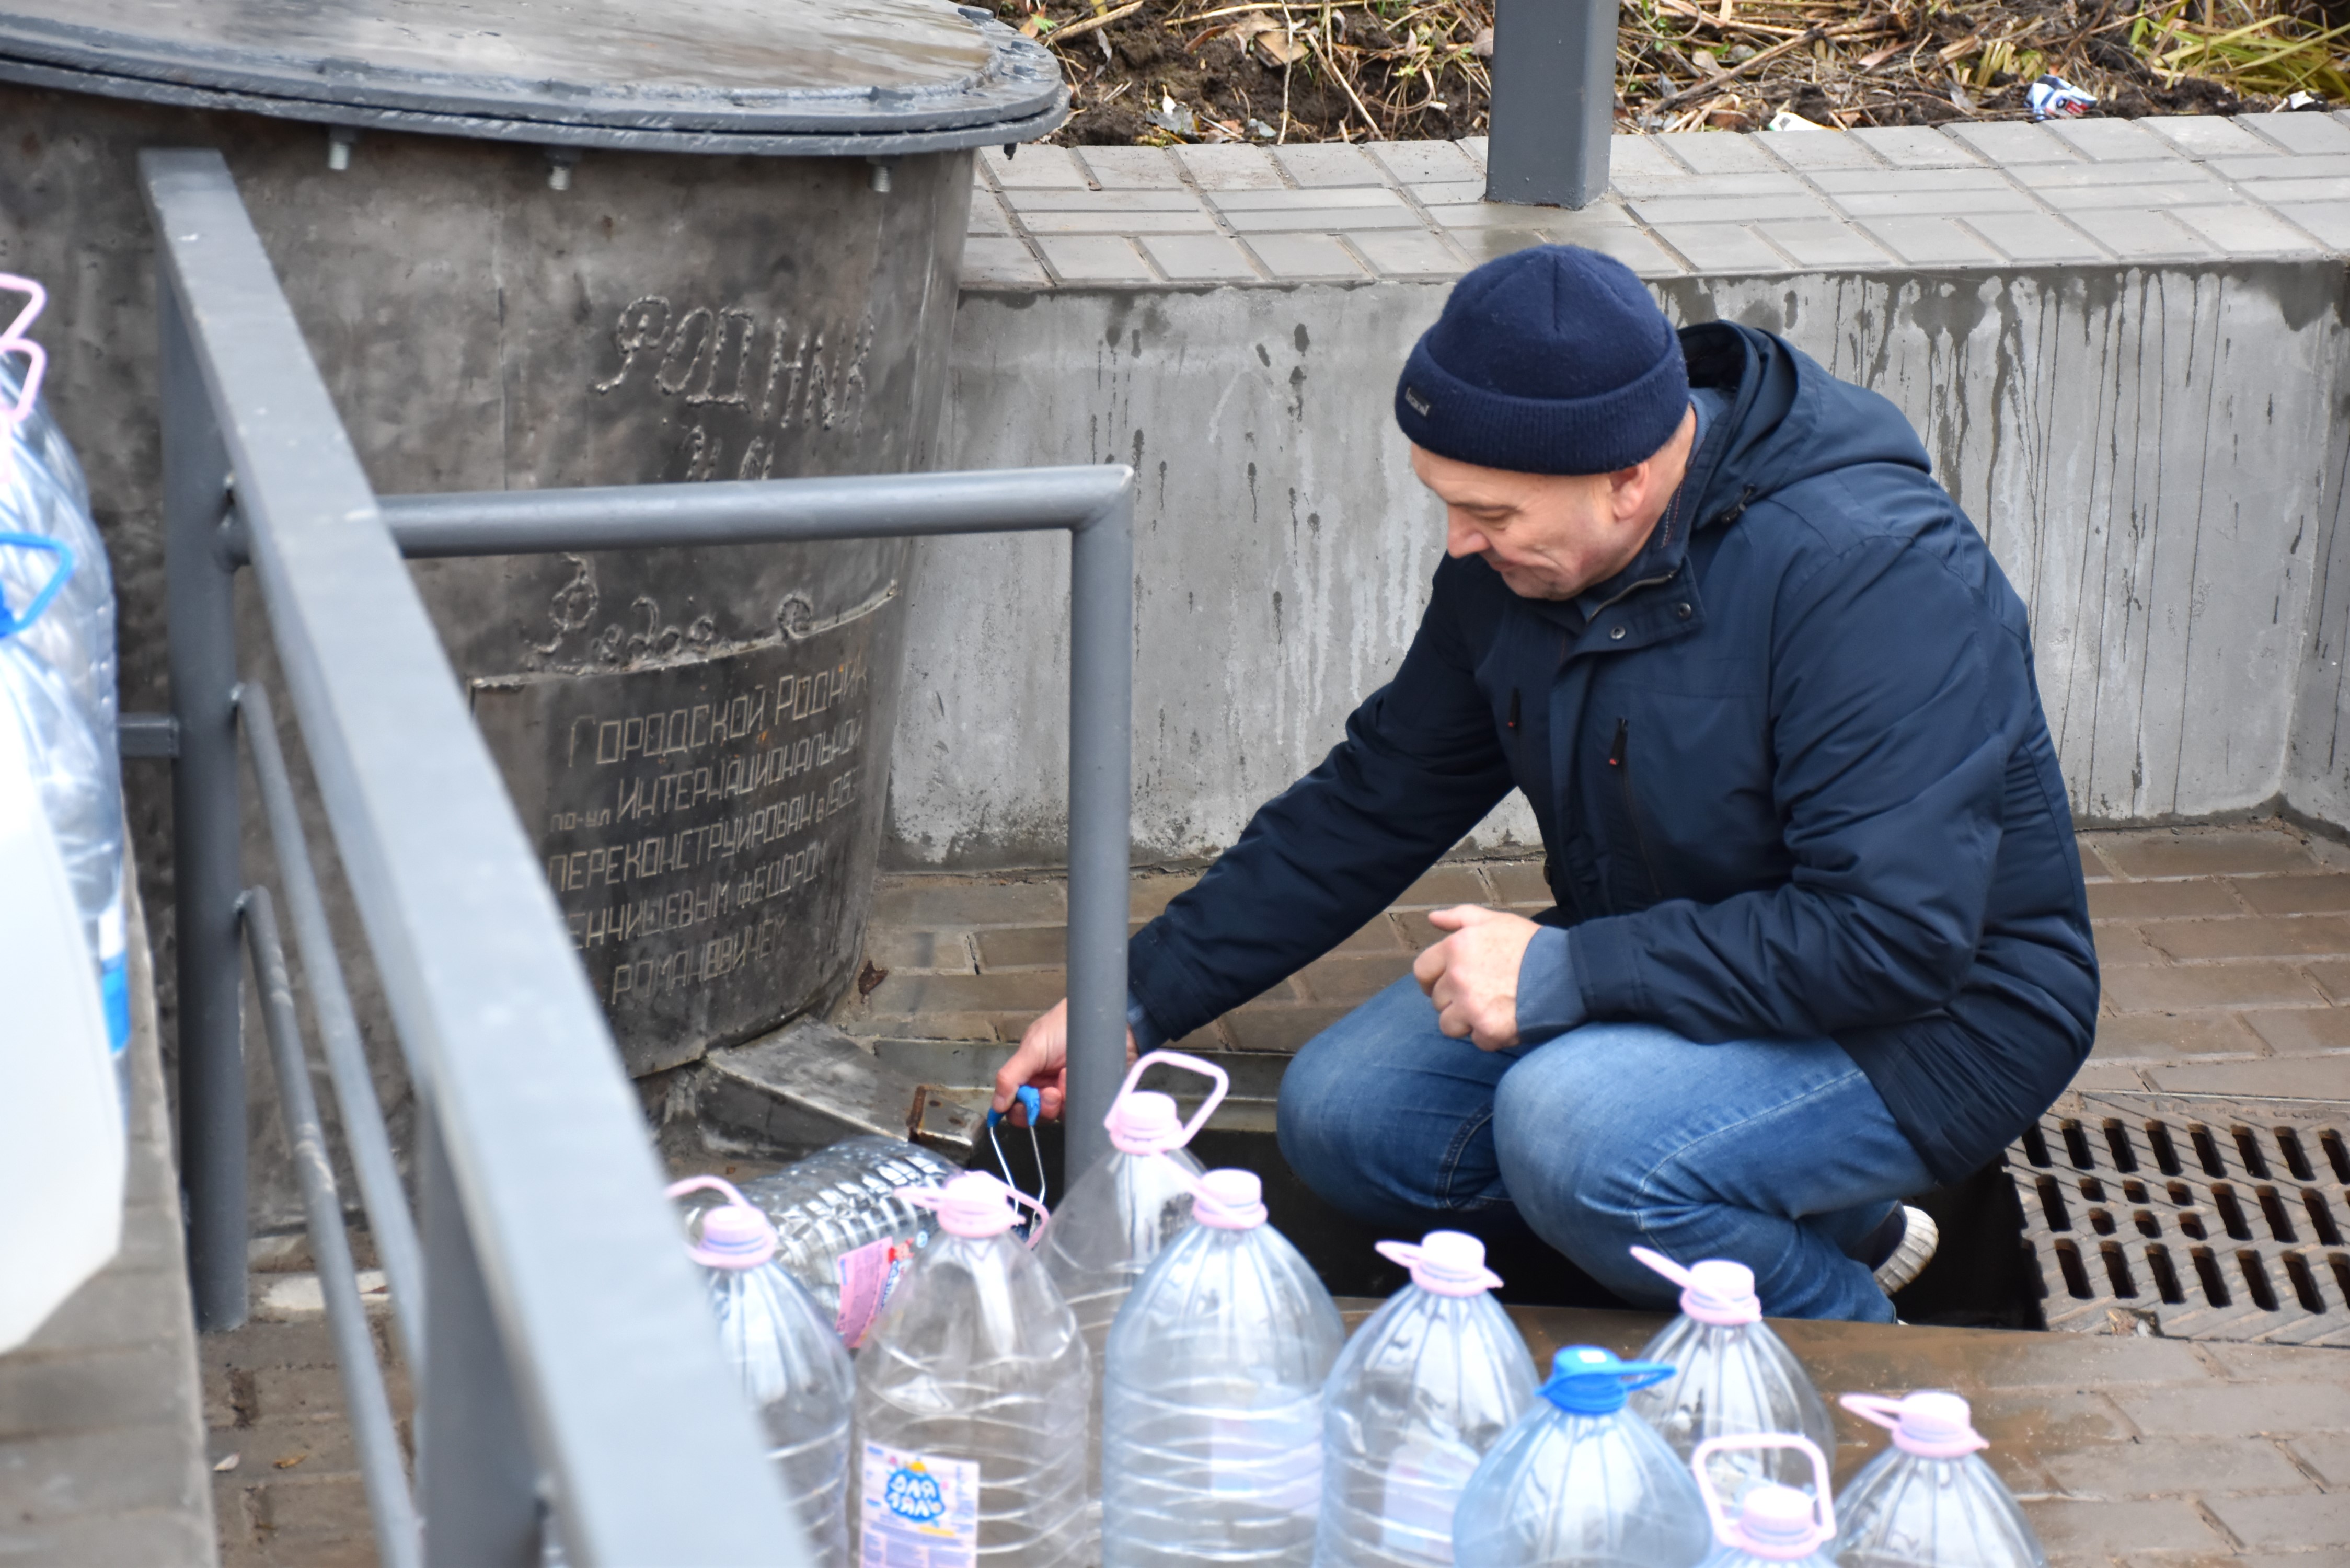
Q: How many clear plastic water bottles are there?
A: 13